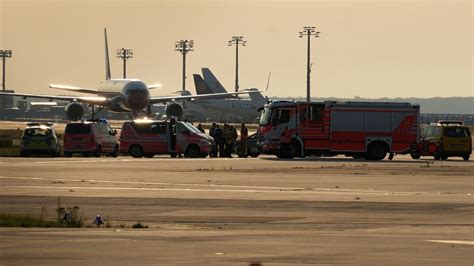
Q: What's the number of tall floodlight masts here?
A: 5